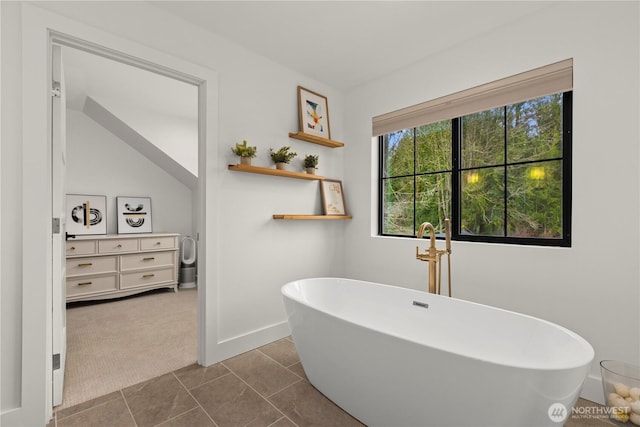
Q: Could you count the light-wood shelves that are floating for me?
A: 3